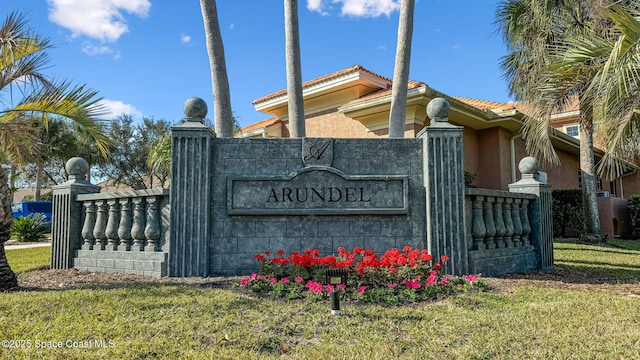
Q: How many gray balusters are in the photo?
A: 12